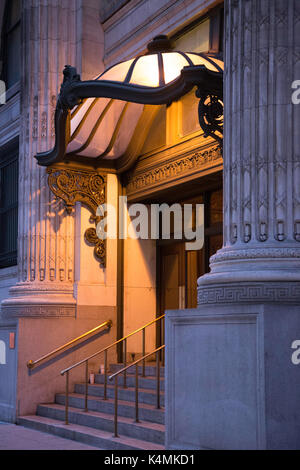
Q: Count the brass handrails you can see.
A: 3